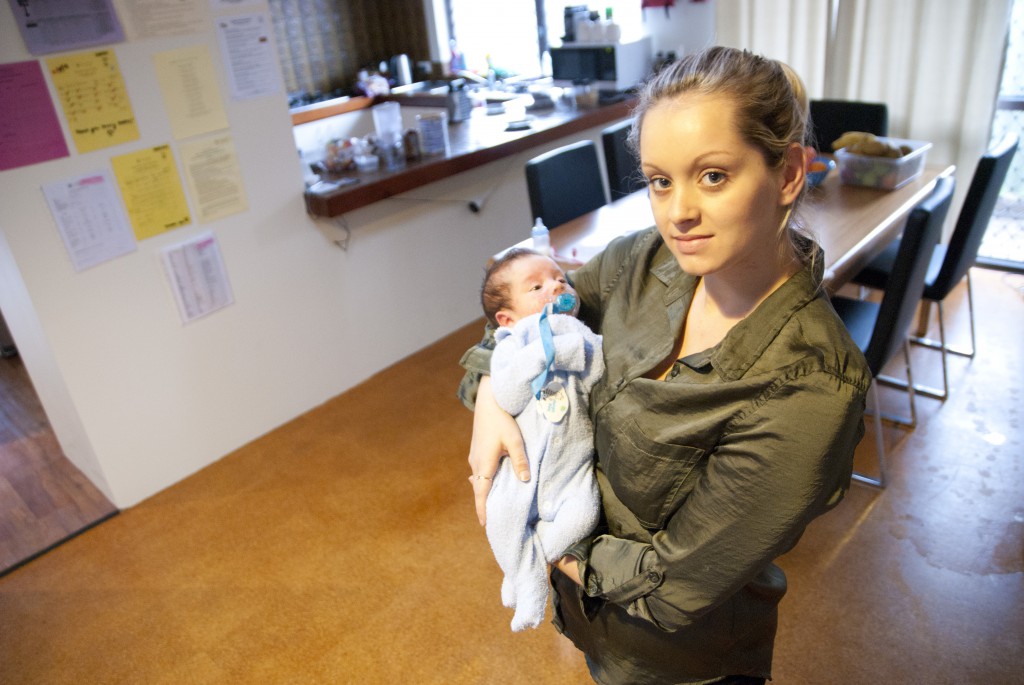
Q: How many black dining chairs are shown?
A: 5